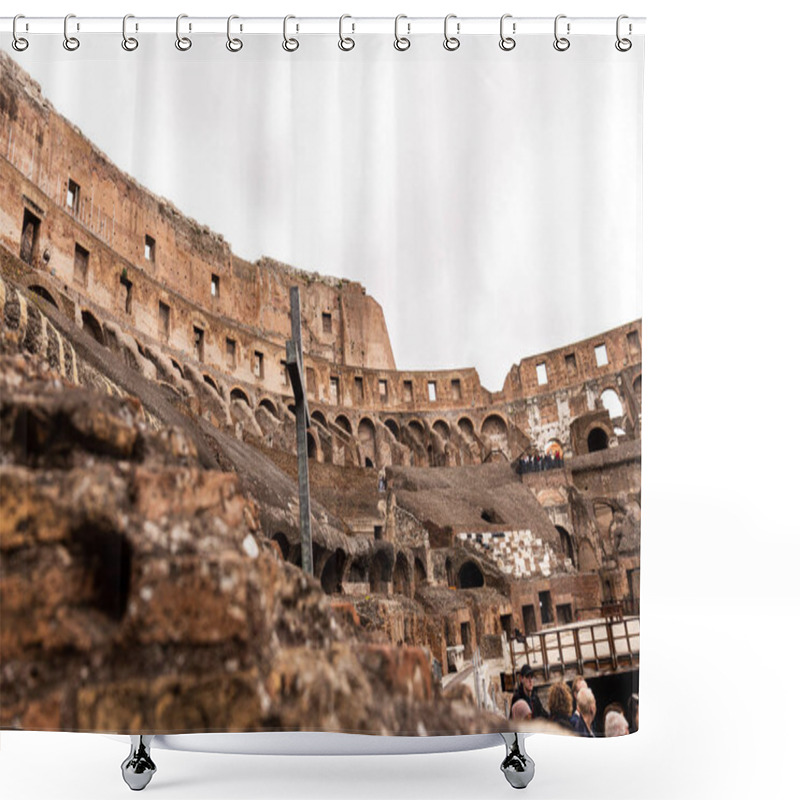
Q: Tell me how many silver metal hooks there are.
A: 12